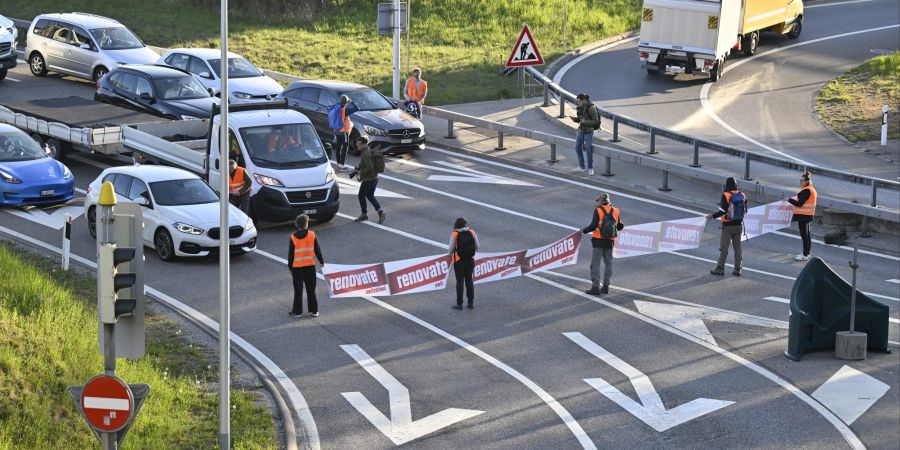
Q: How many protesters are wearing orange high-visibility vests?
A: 8